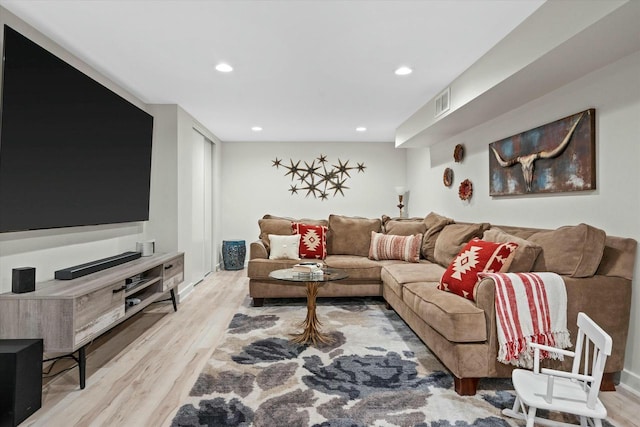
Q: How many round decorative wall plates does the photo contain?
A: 3